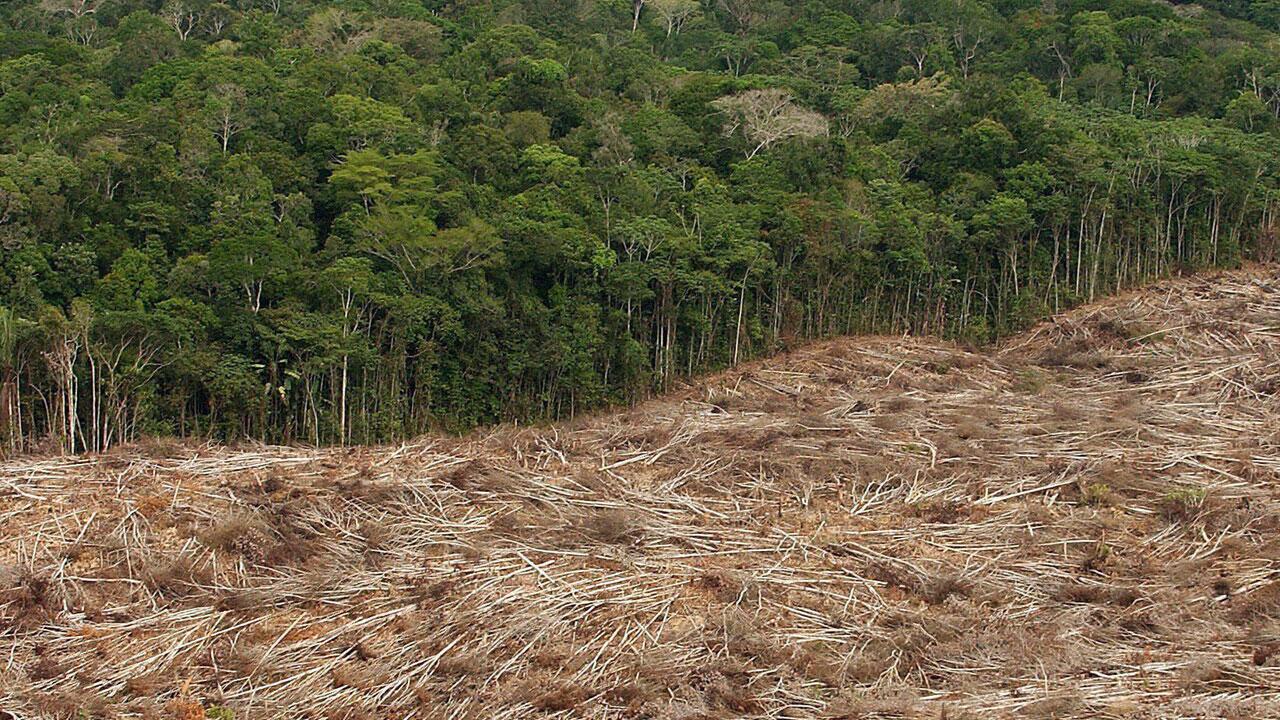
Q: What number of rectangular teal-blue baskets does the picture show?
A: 0